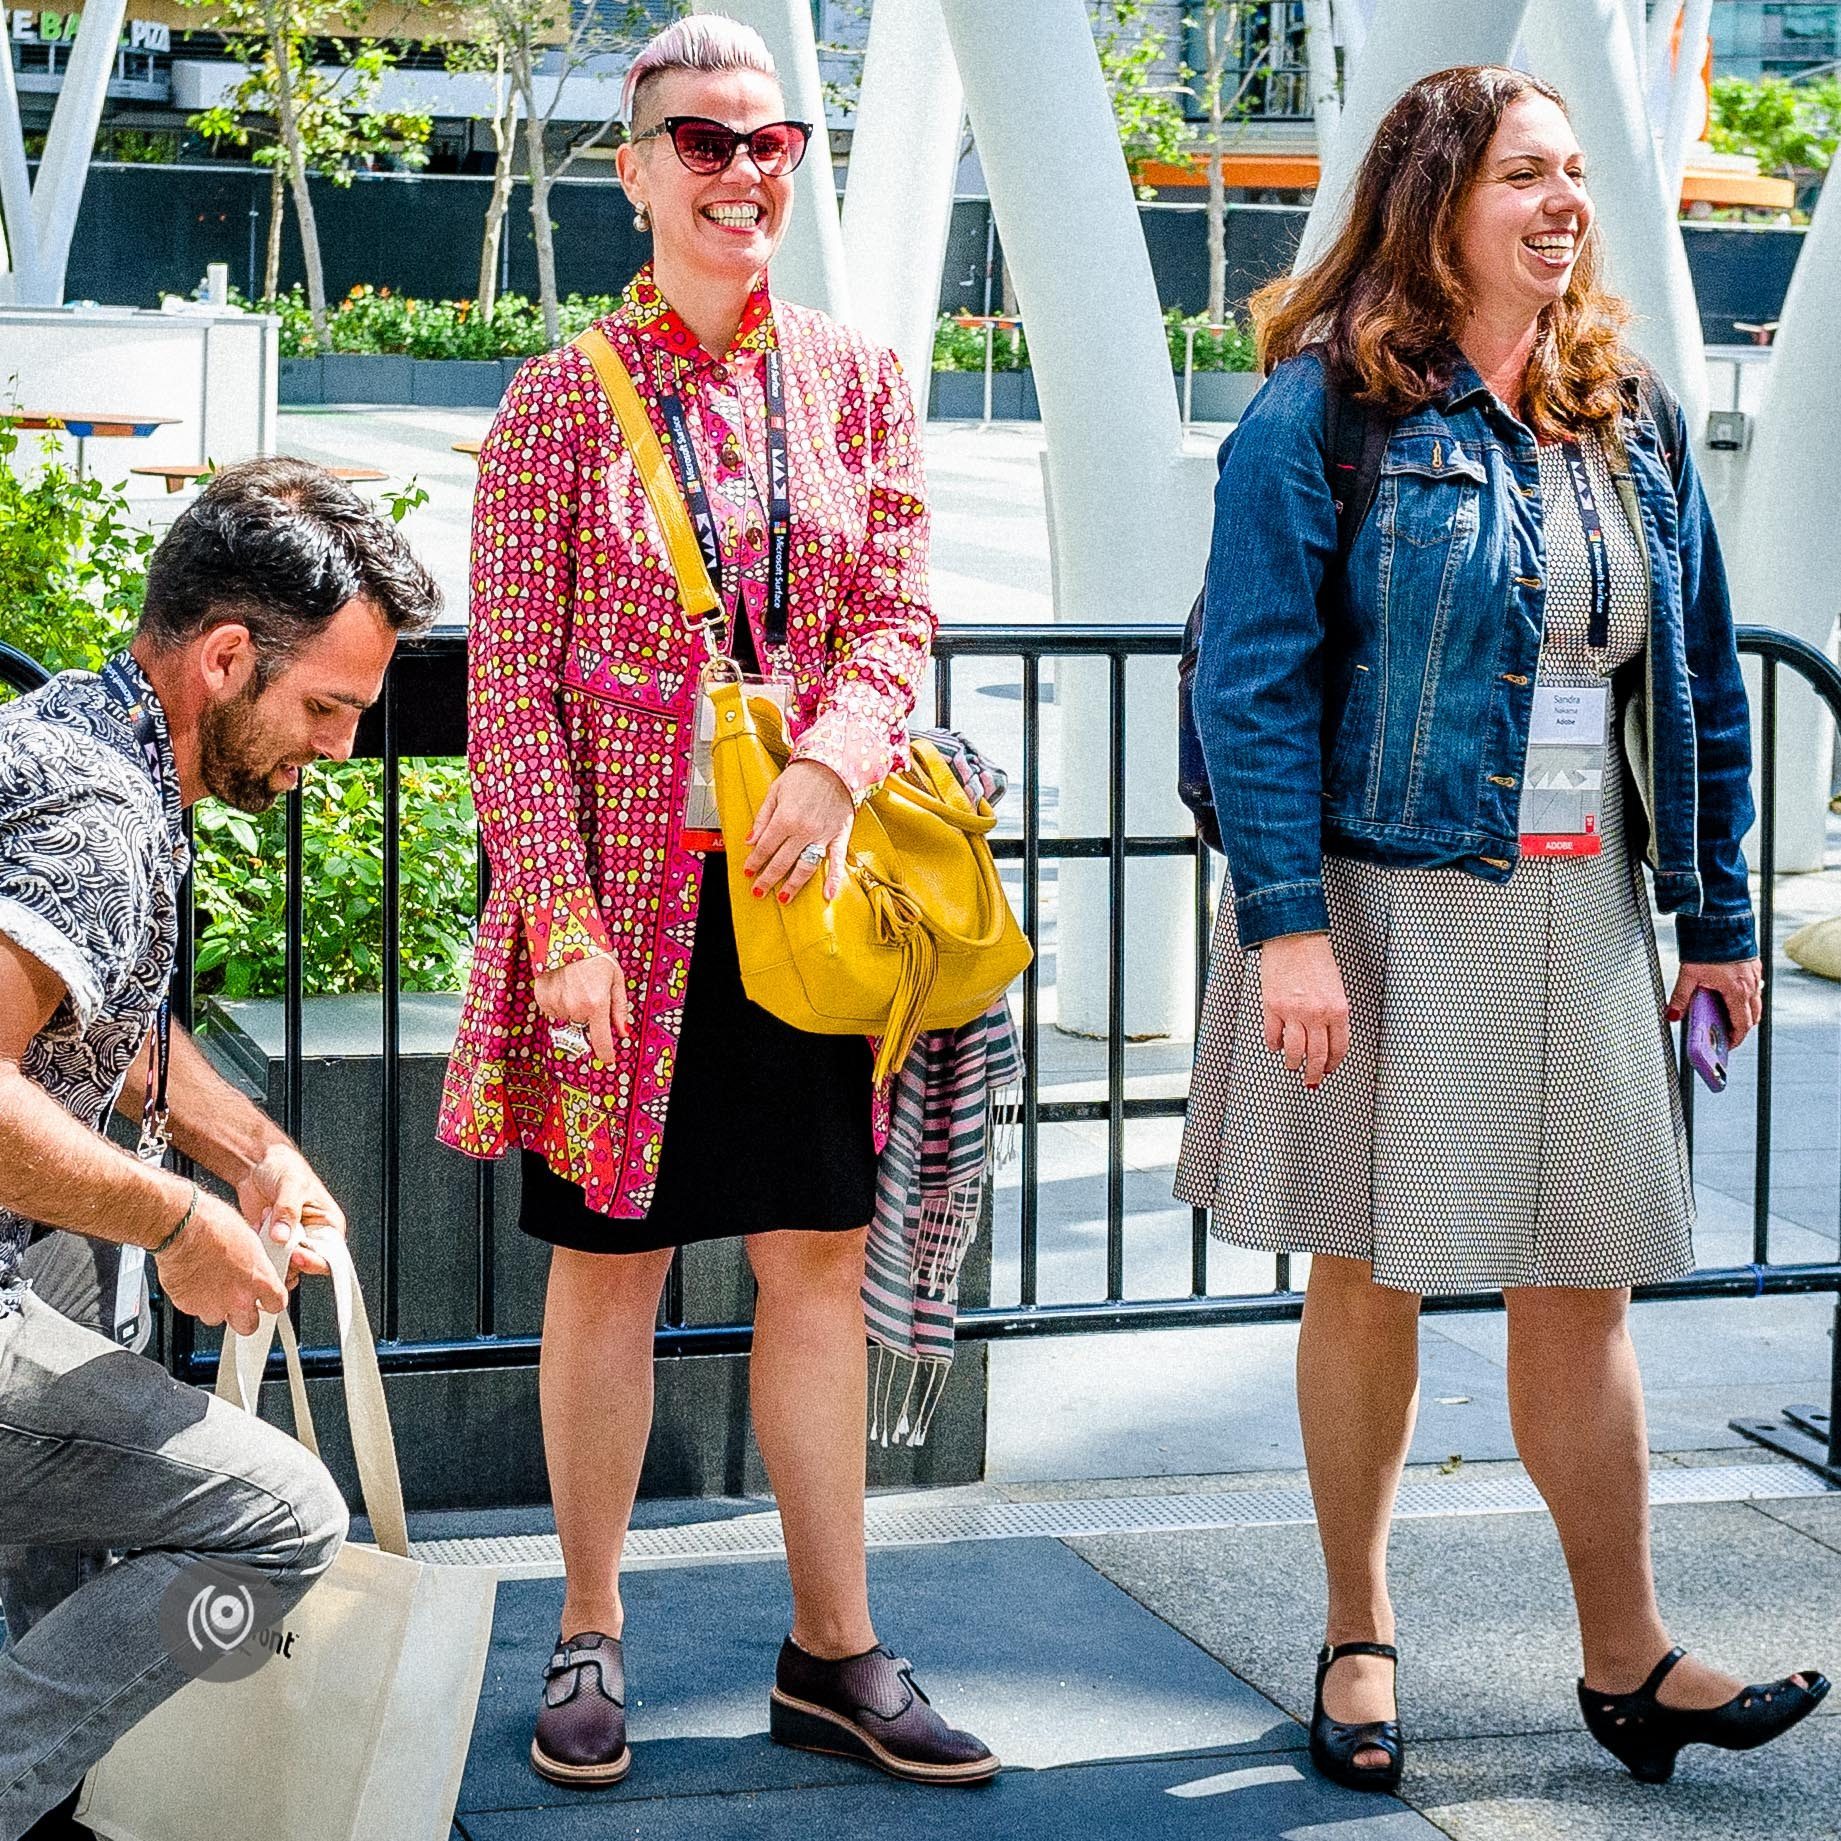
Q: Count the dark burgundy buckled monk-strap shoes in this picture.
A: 2